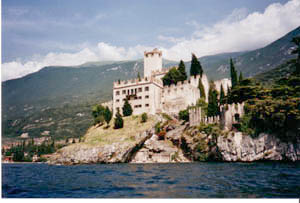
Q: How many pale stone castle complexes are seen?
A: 1